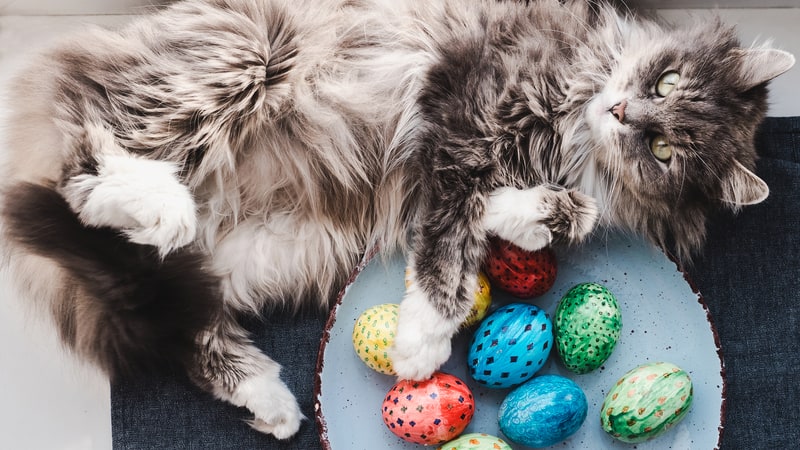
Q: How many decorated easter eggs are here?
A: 9